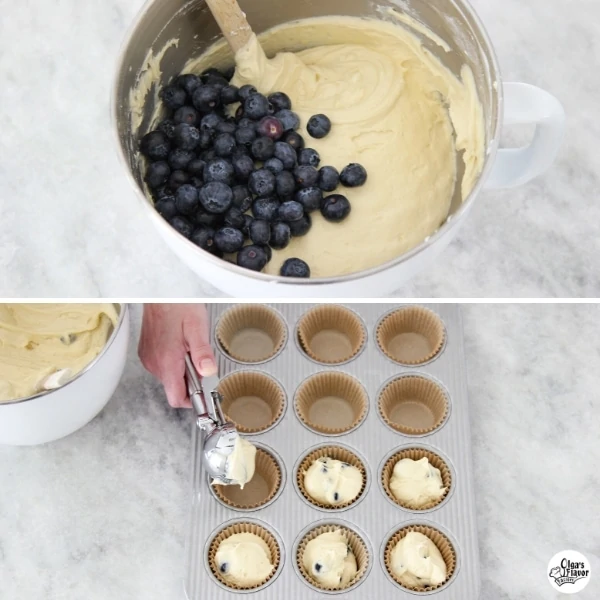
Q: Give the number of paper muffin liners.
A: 12